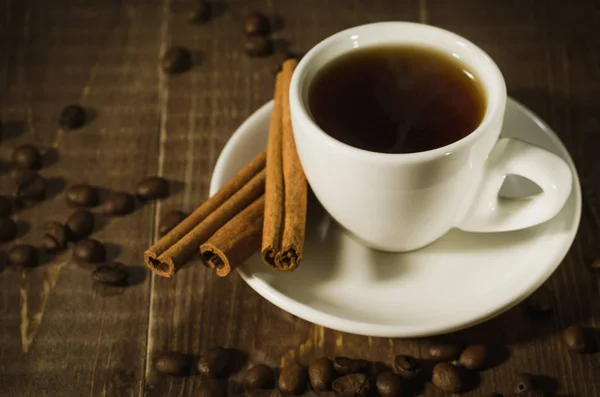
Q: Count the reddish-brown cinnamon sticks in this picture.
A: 3